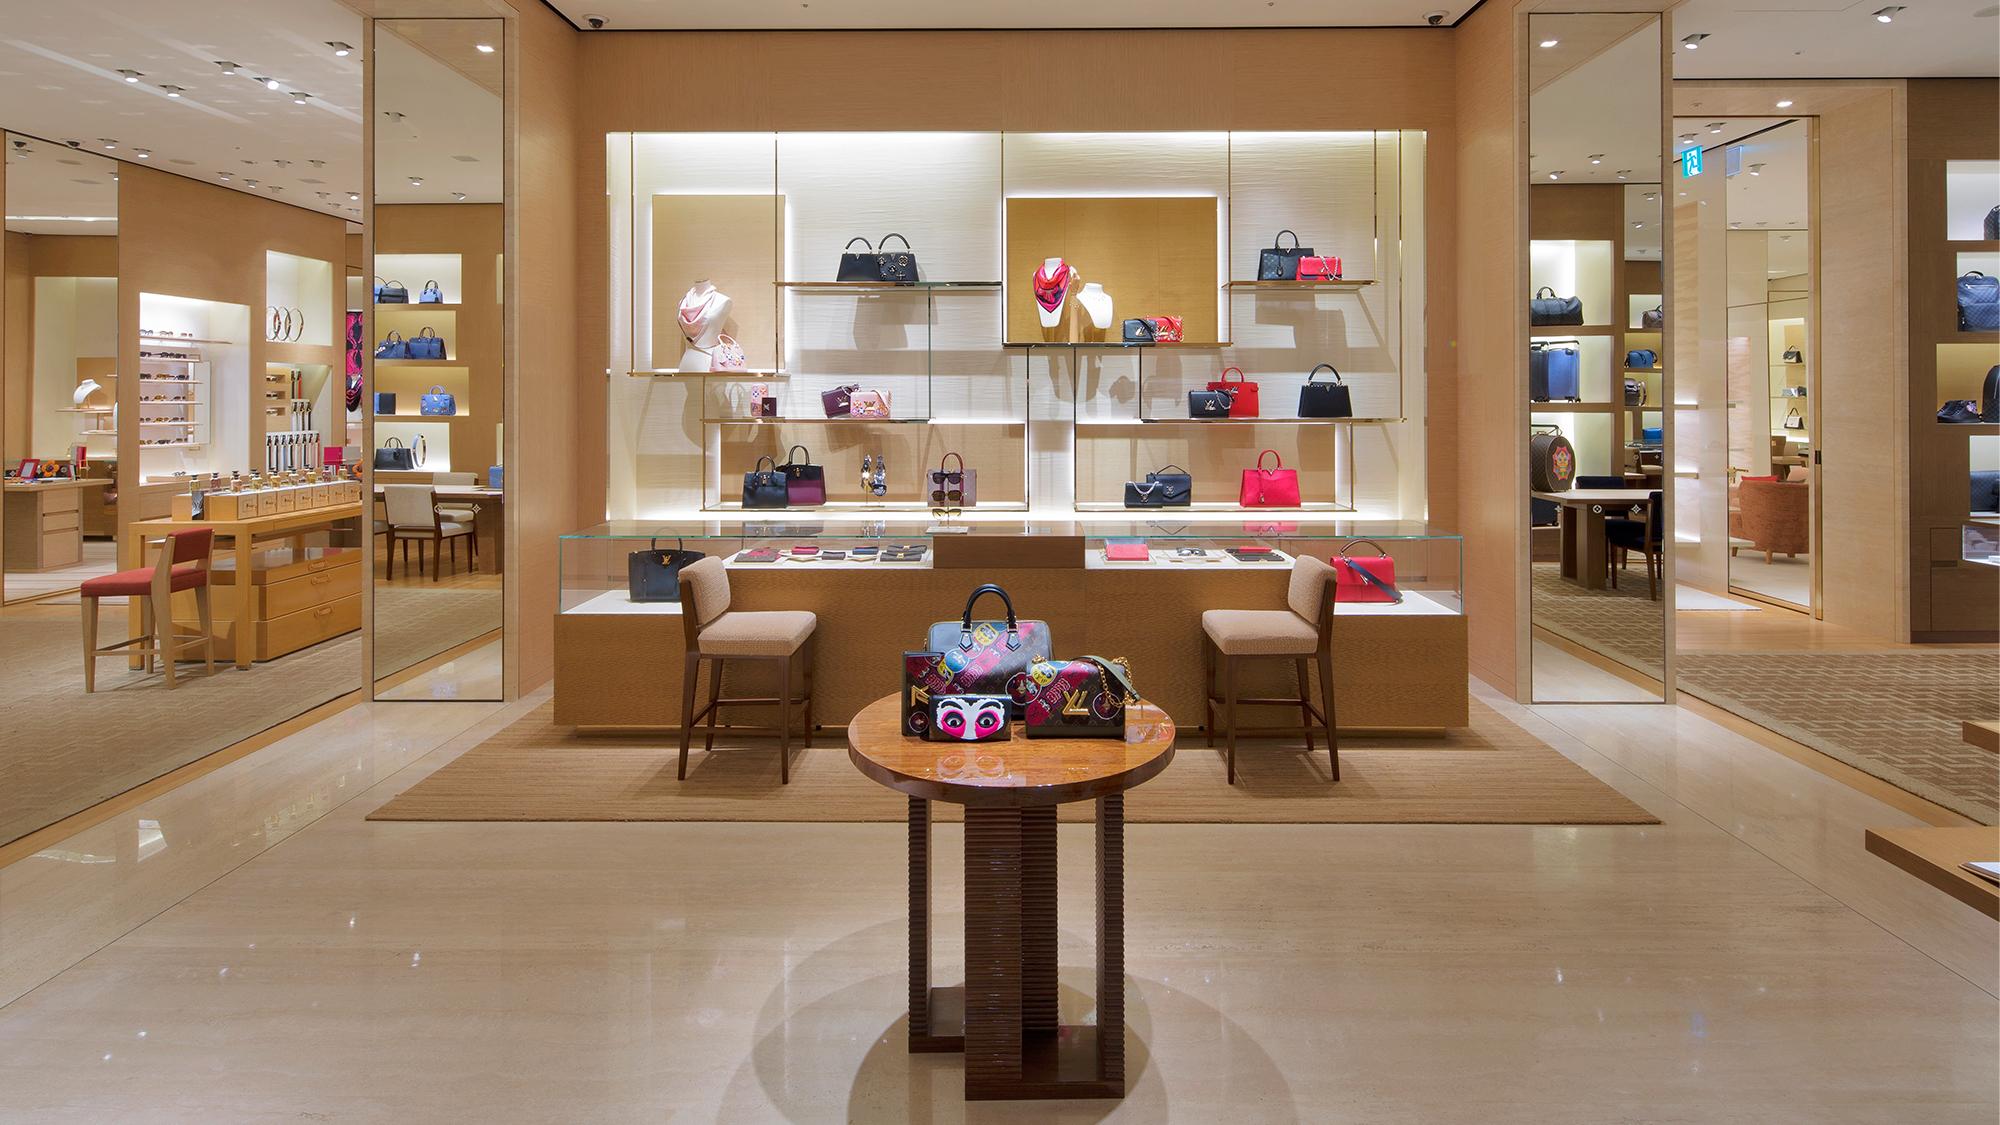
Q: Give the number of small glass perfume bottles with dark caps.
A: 14